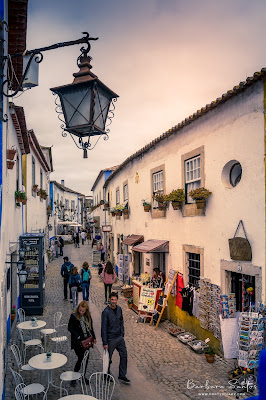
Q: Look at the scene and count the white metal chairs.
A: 9